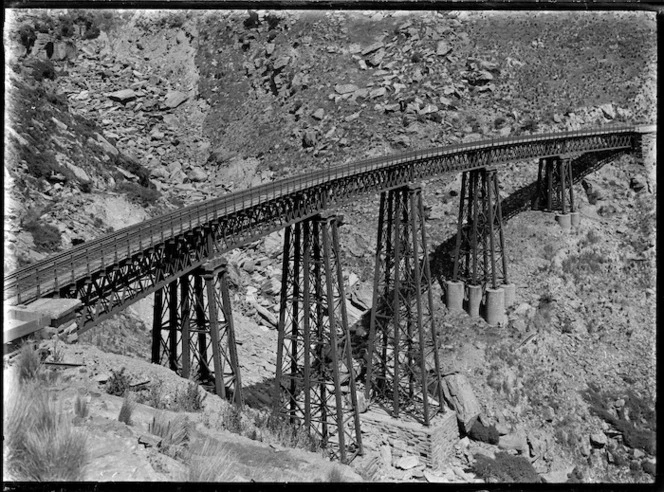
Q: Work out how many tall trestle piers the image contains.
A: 5